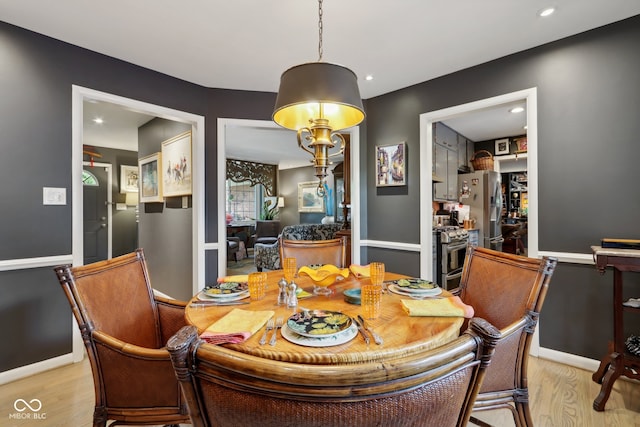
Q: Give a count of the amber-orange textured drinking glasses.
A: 4